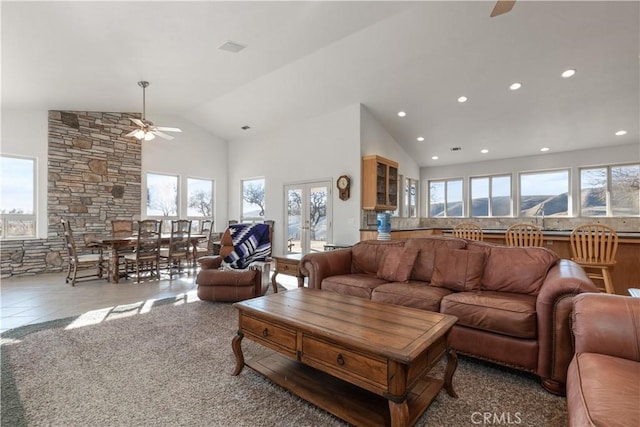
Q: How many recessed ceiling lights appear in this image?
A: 9